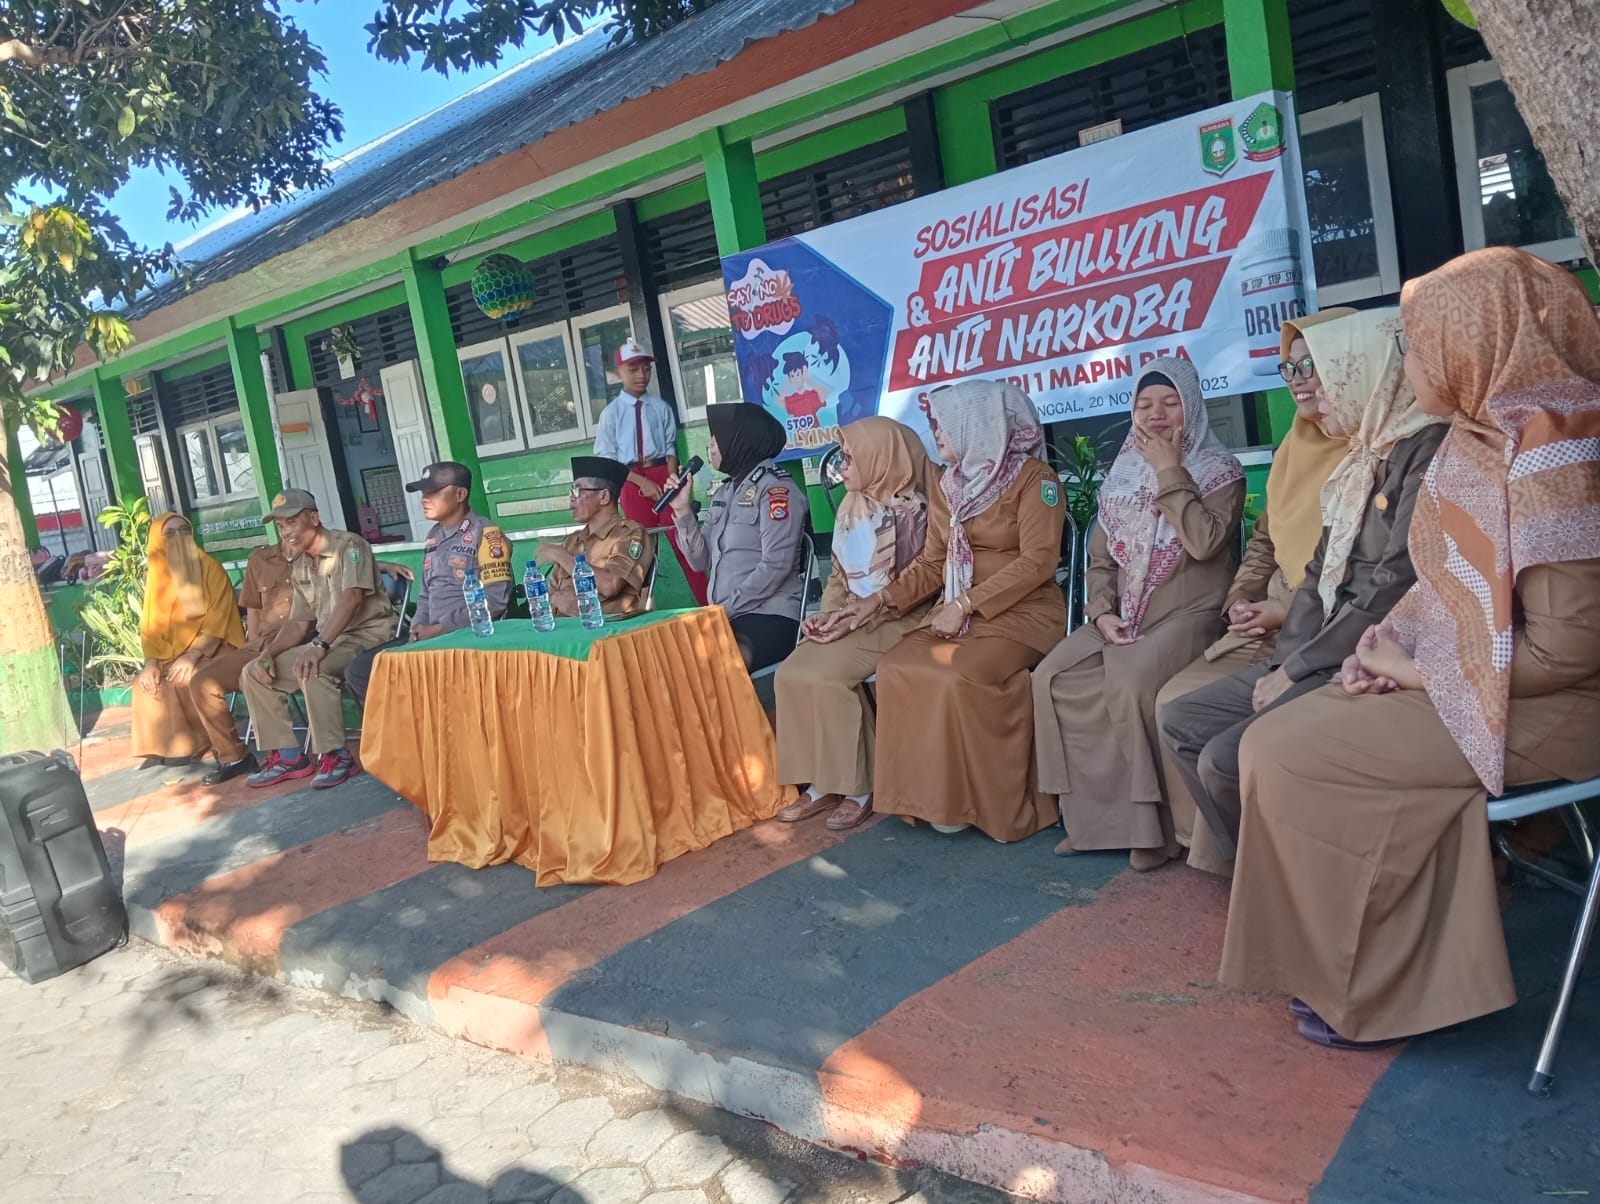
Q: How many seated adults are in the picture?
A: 12